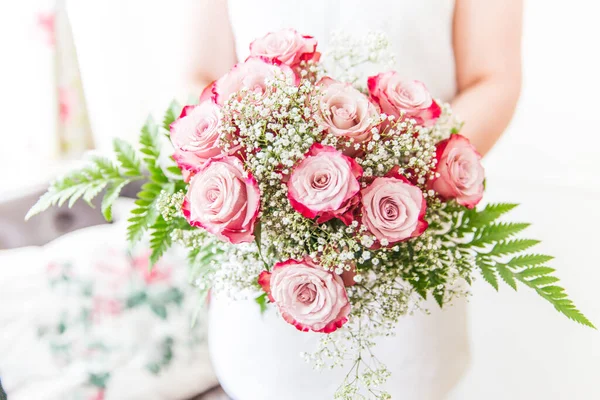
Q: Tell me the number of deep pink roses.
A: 10